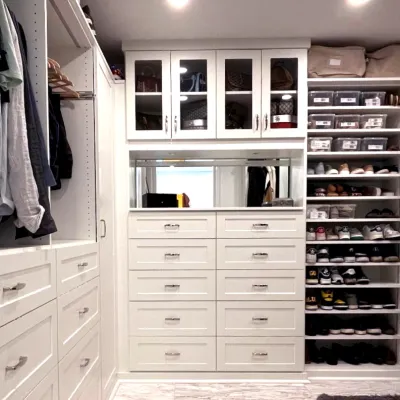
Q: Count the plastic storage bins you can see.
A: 11